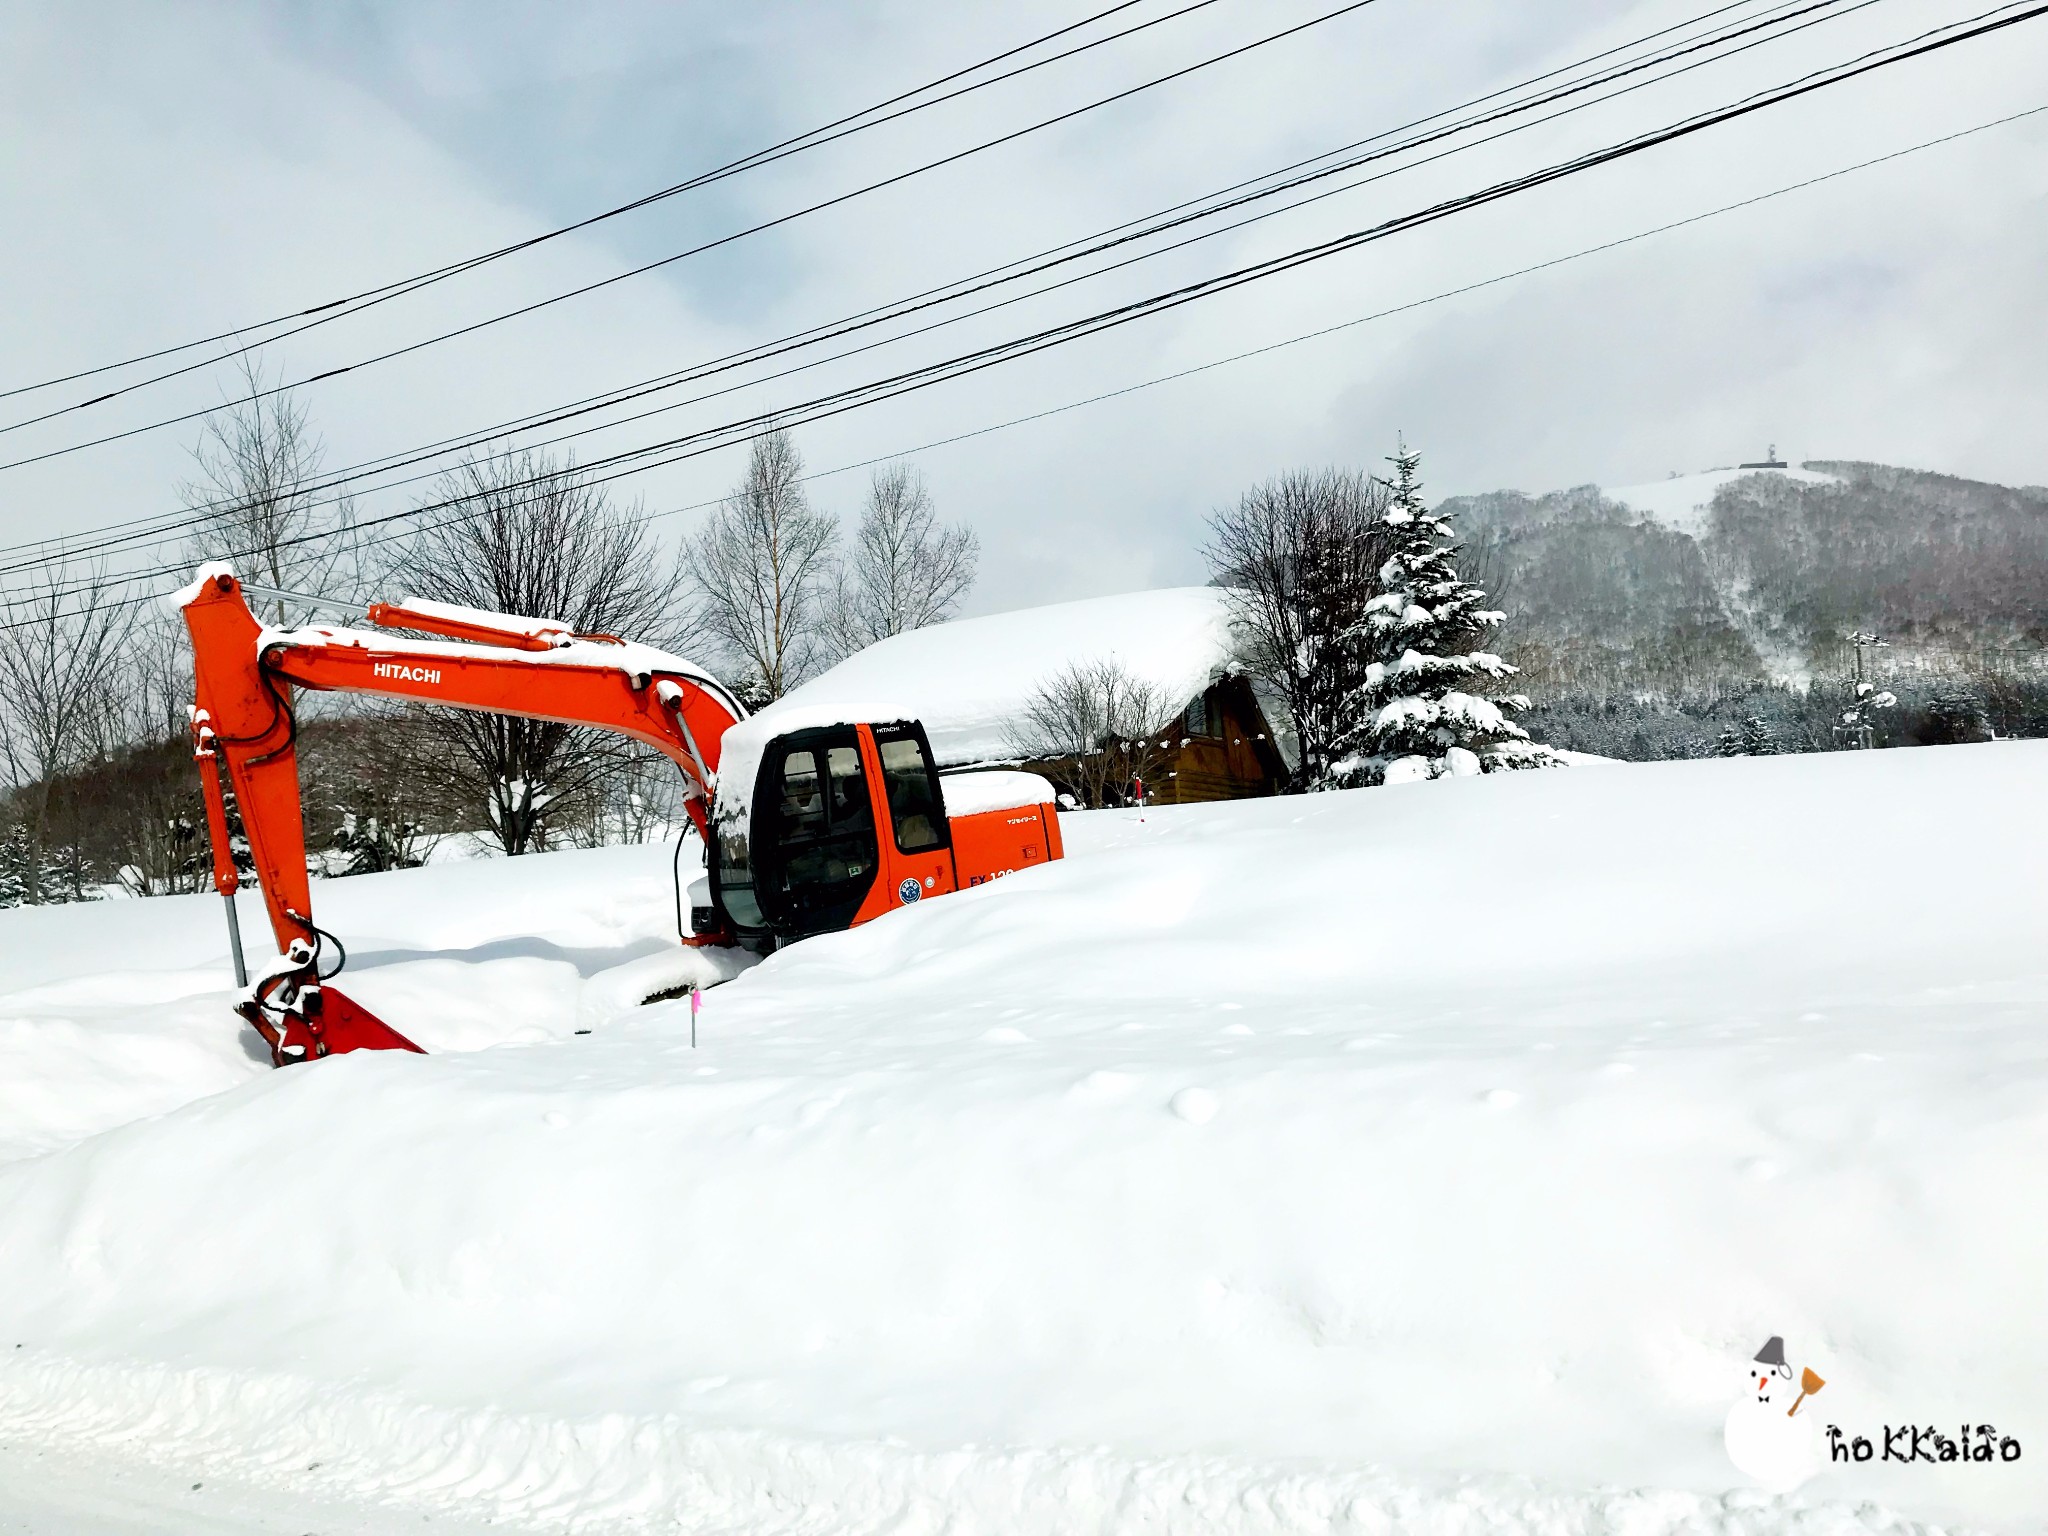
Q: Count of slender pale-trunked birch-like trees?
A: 2